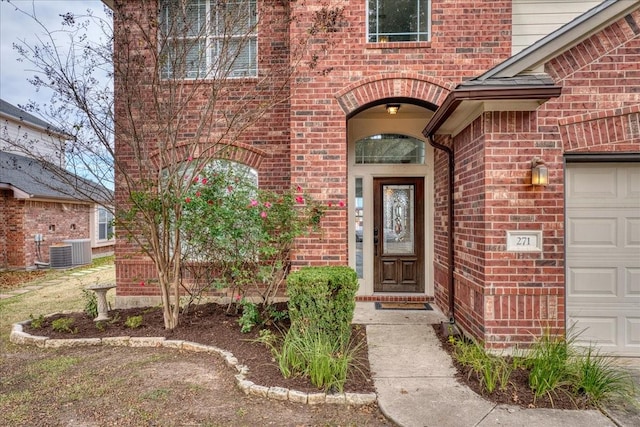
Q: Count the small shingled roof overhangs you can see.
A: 1